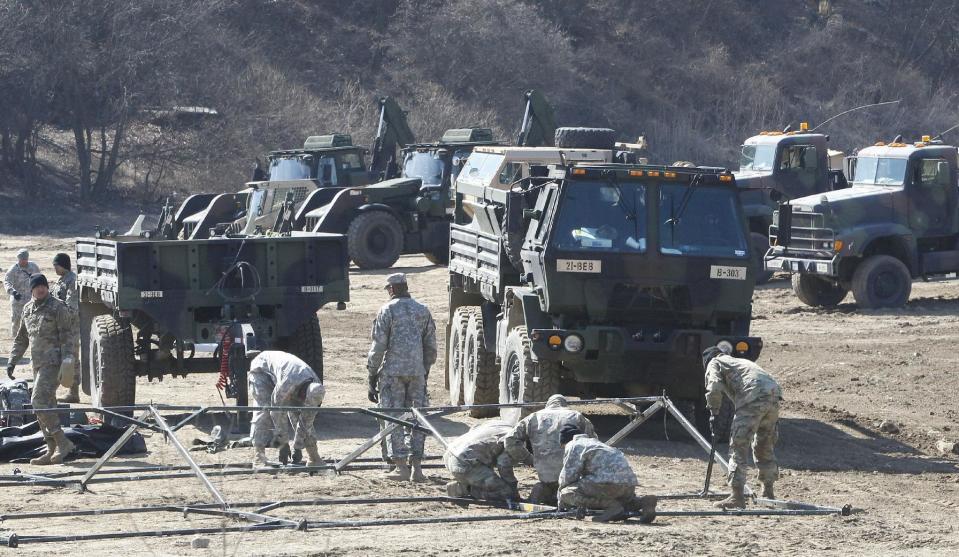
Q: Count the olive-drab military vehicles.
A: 6